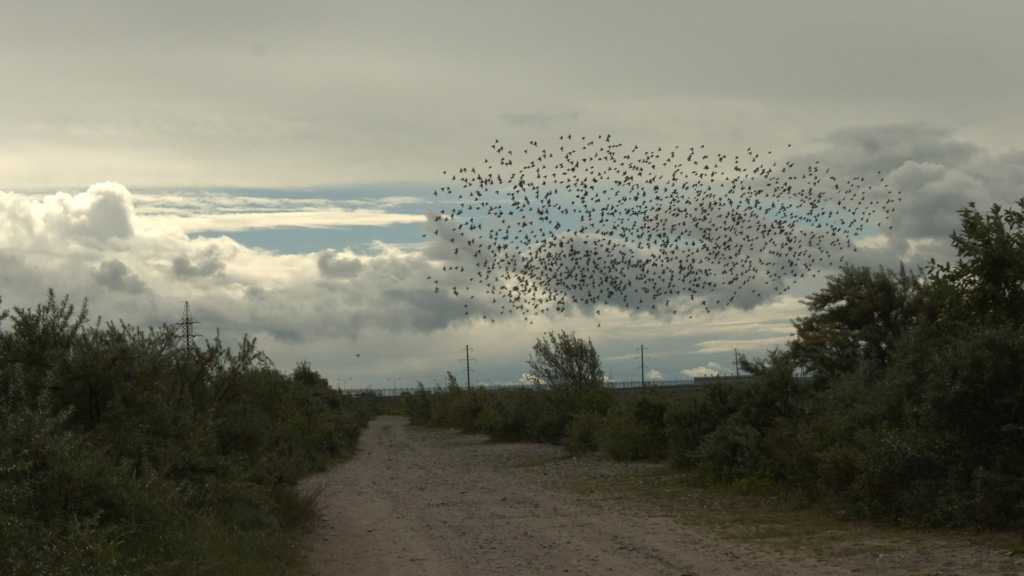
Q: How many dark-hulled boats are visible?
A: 0